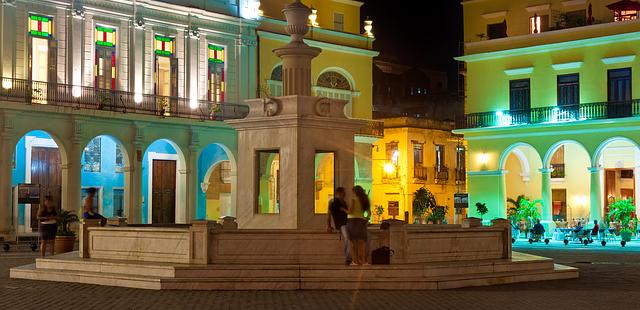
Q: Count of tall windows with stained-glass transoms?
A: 4